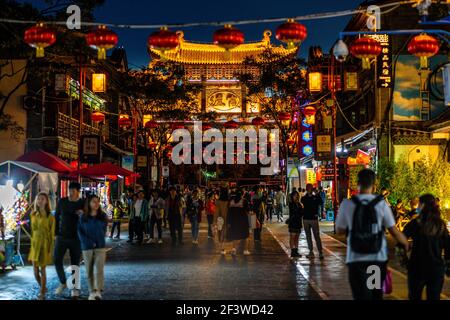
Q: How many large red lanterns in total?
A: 7